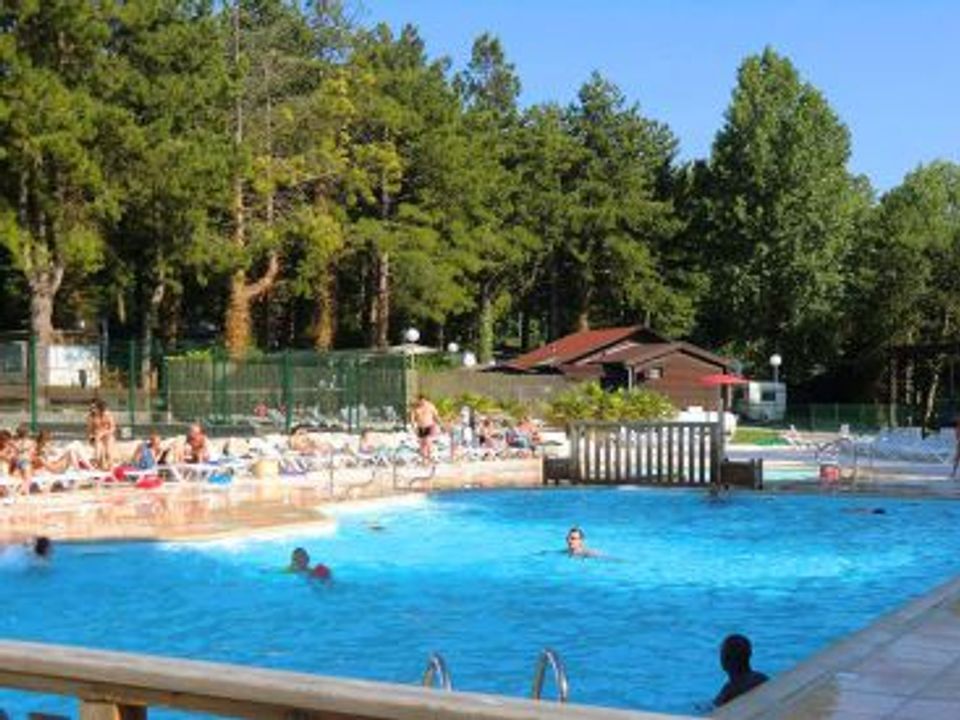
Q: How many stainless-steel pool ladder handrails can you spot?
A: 2